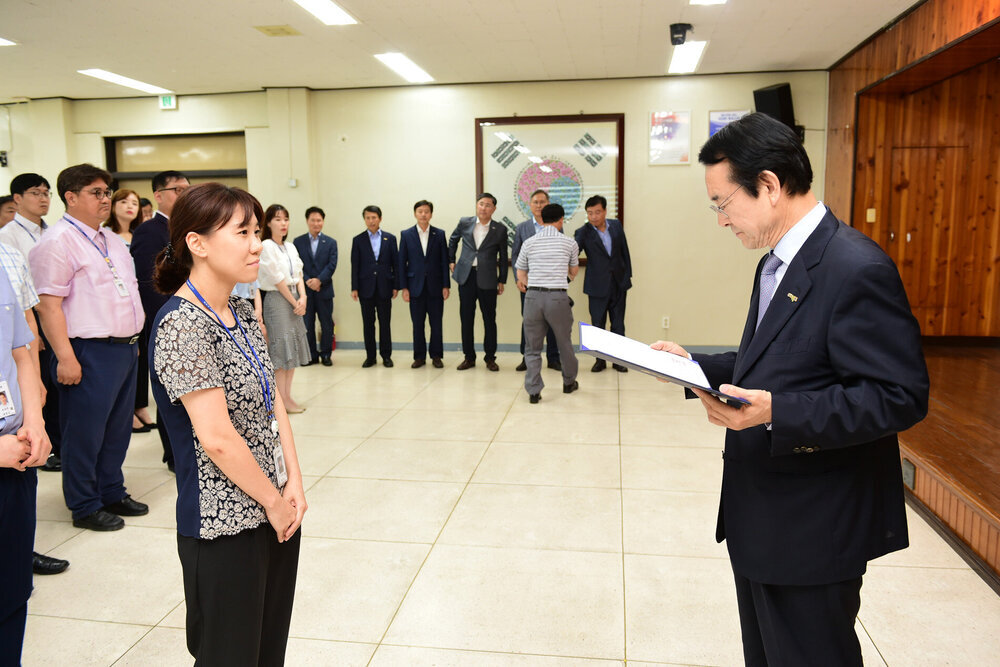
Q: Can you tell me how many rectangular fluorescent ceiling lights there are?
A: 6